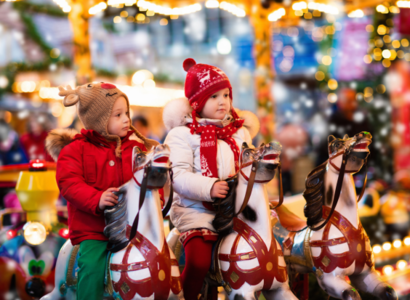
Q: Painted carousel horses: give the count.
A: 3